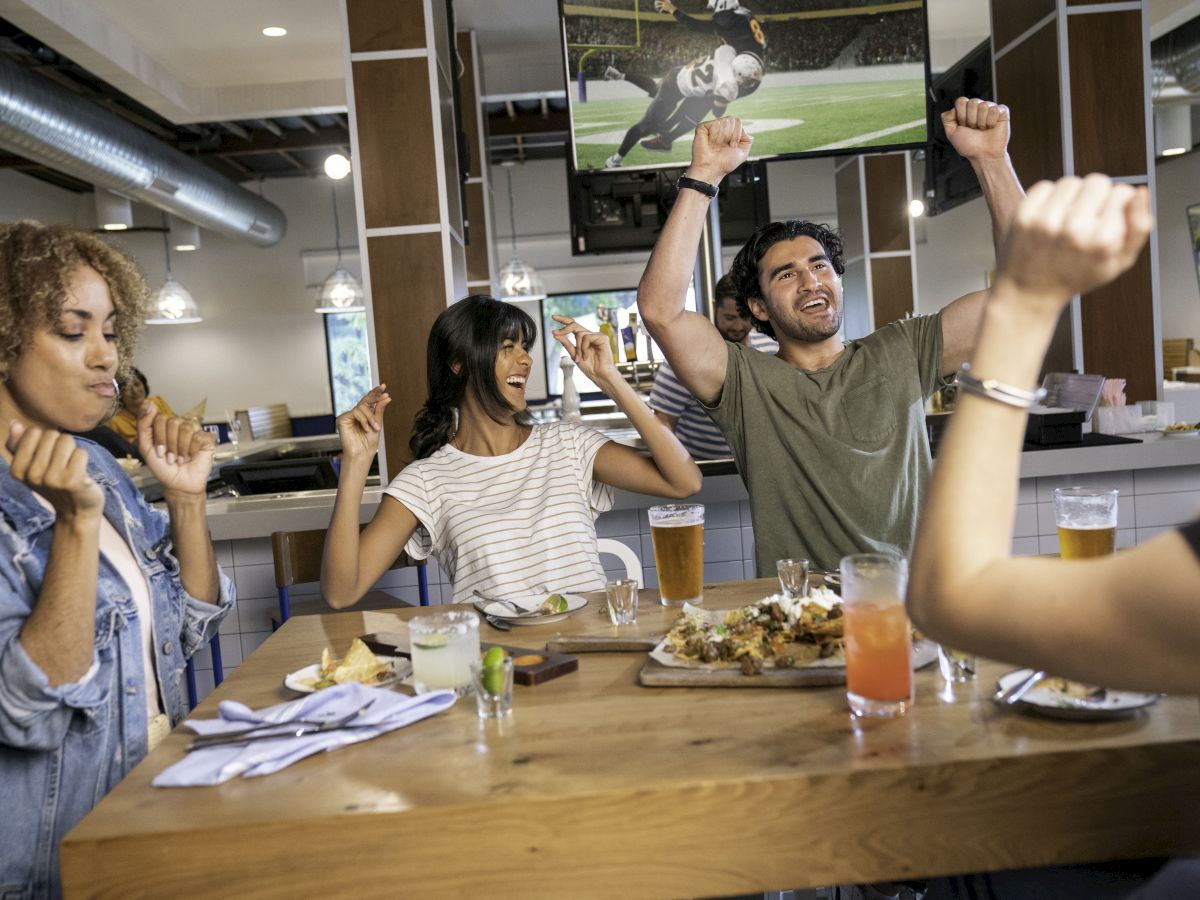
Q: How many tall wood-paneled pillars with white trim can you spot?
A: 4